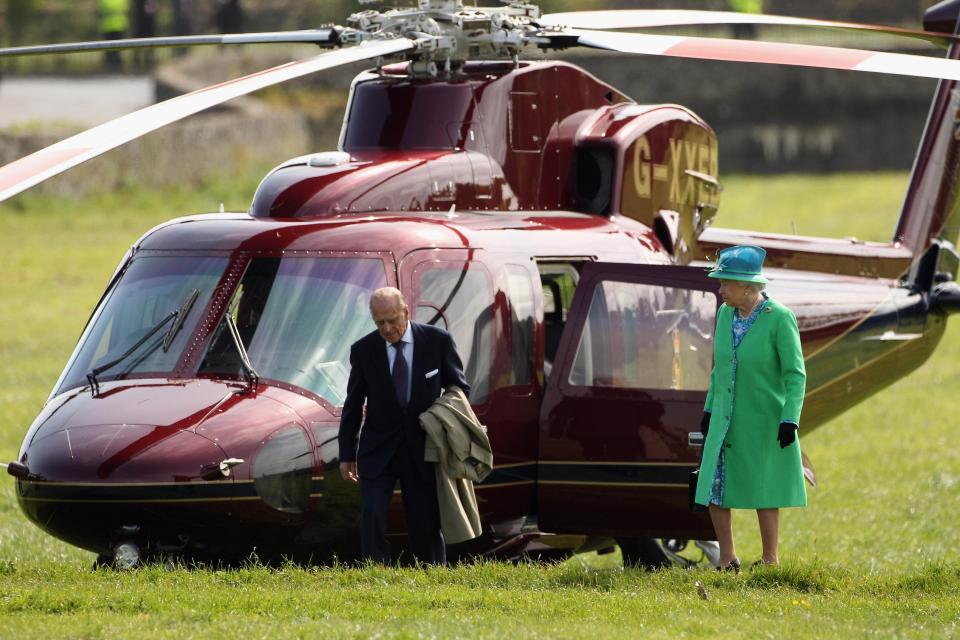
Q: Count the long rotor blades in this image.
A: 4